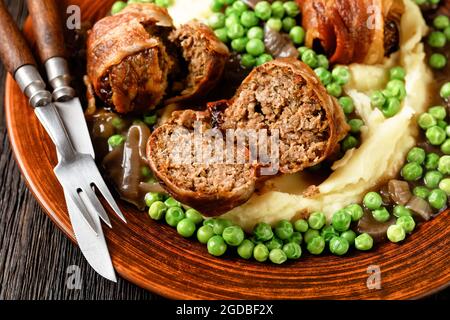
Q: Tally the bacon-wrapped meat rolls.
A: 3